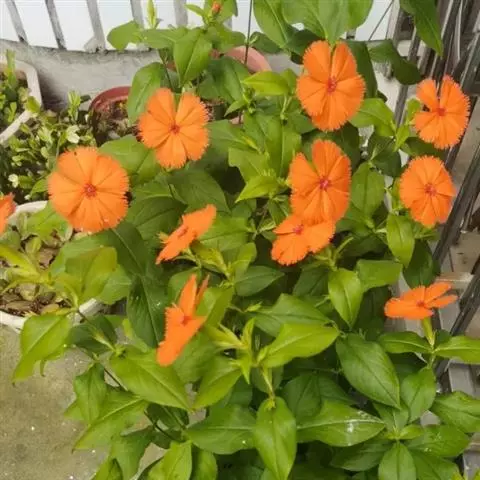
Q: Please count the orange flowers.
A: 11